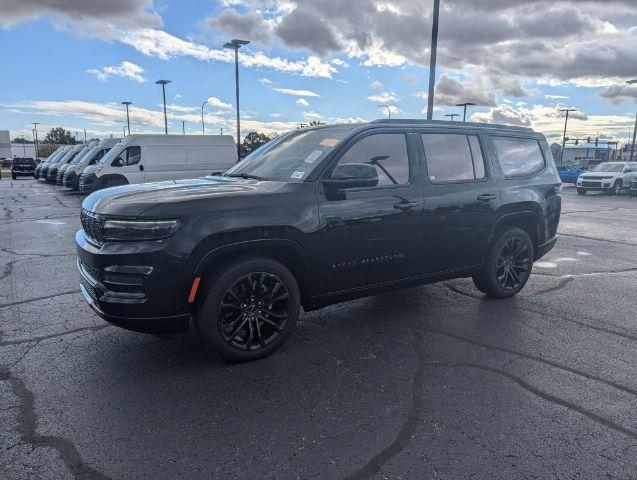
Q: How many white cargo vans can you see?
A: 6